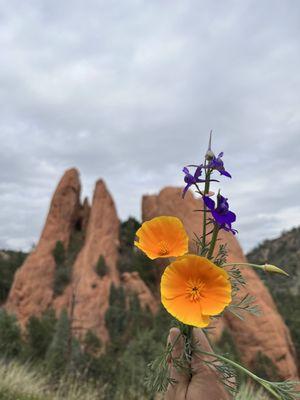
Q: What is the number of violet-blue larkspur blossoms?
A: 3